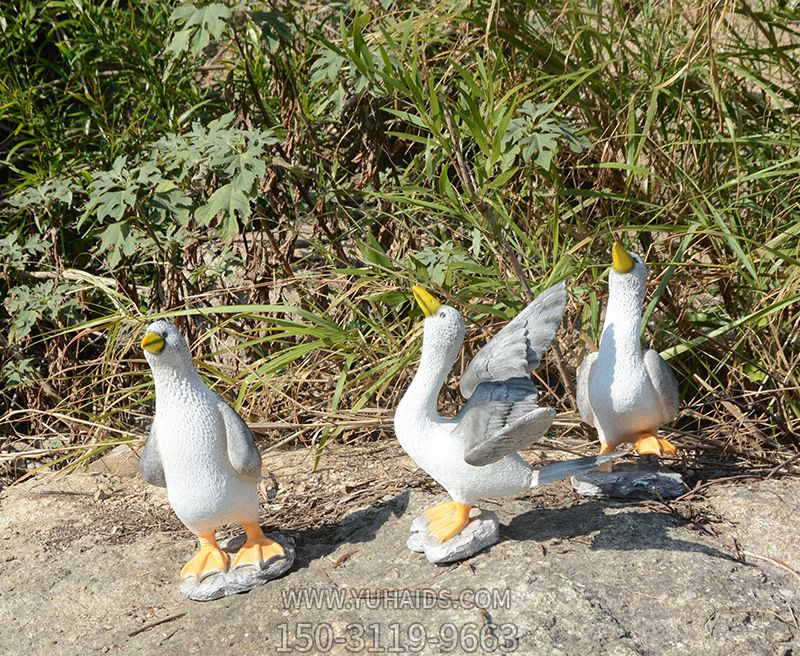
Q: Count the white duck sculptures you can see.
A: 3